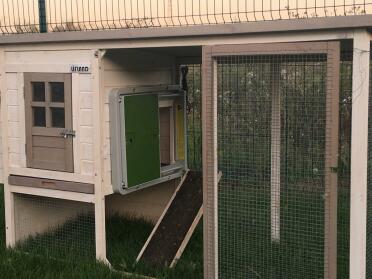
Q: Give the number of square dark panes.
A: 4